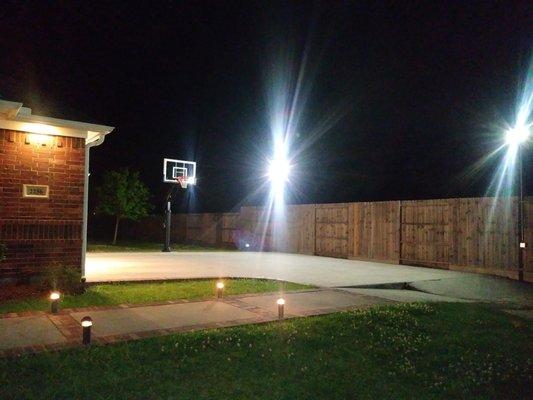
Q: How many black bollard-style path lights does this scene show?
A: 4